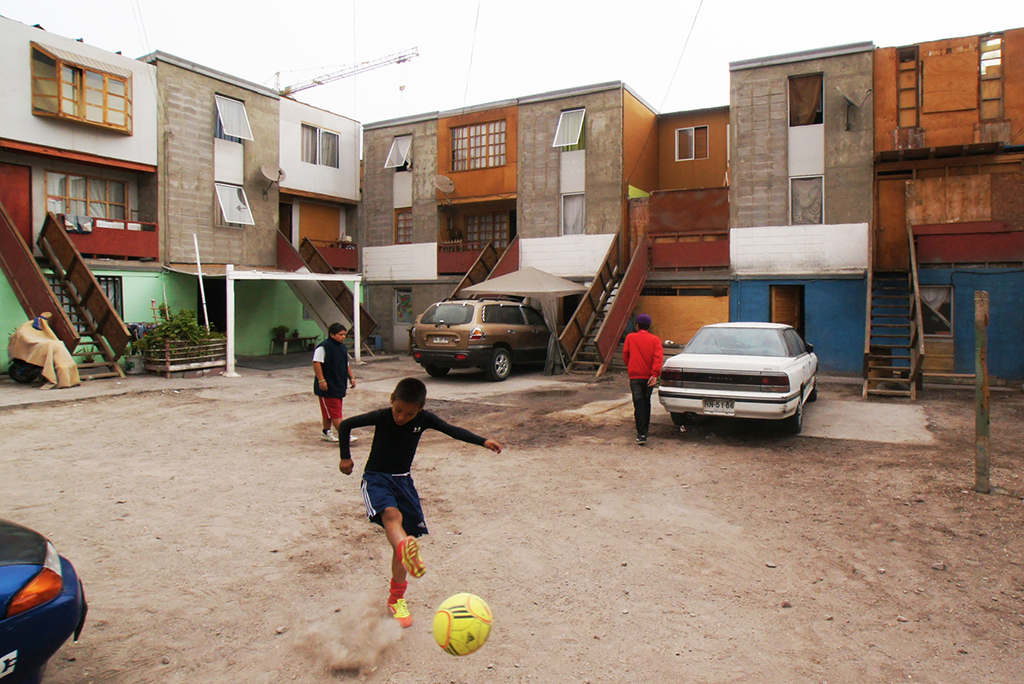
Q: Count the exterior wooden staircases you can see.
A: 5